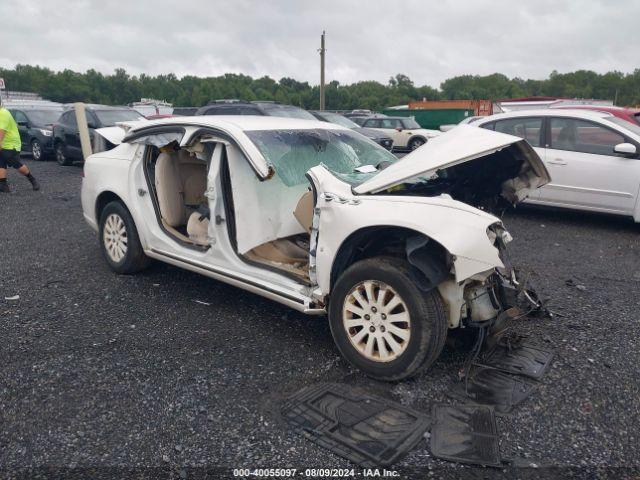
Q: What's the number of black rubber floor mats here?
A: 4